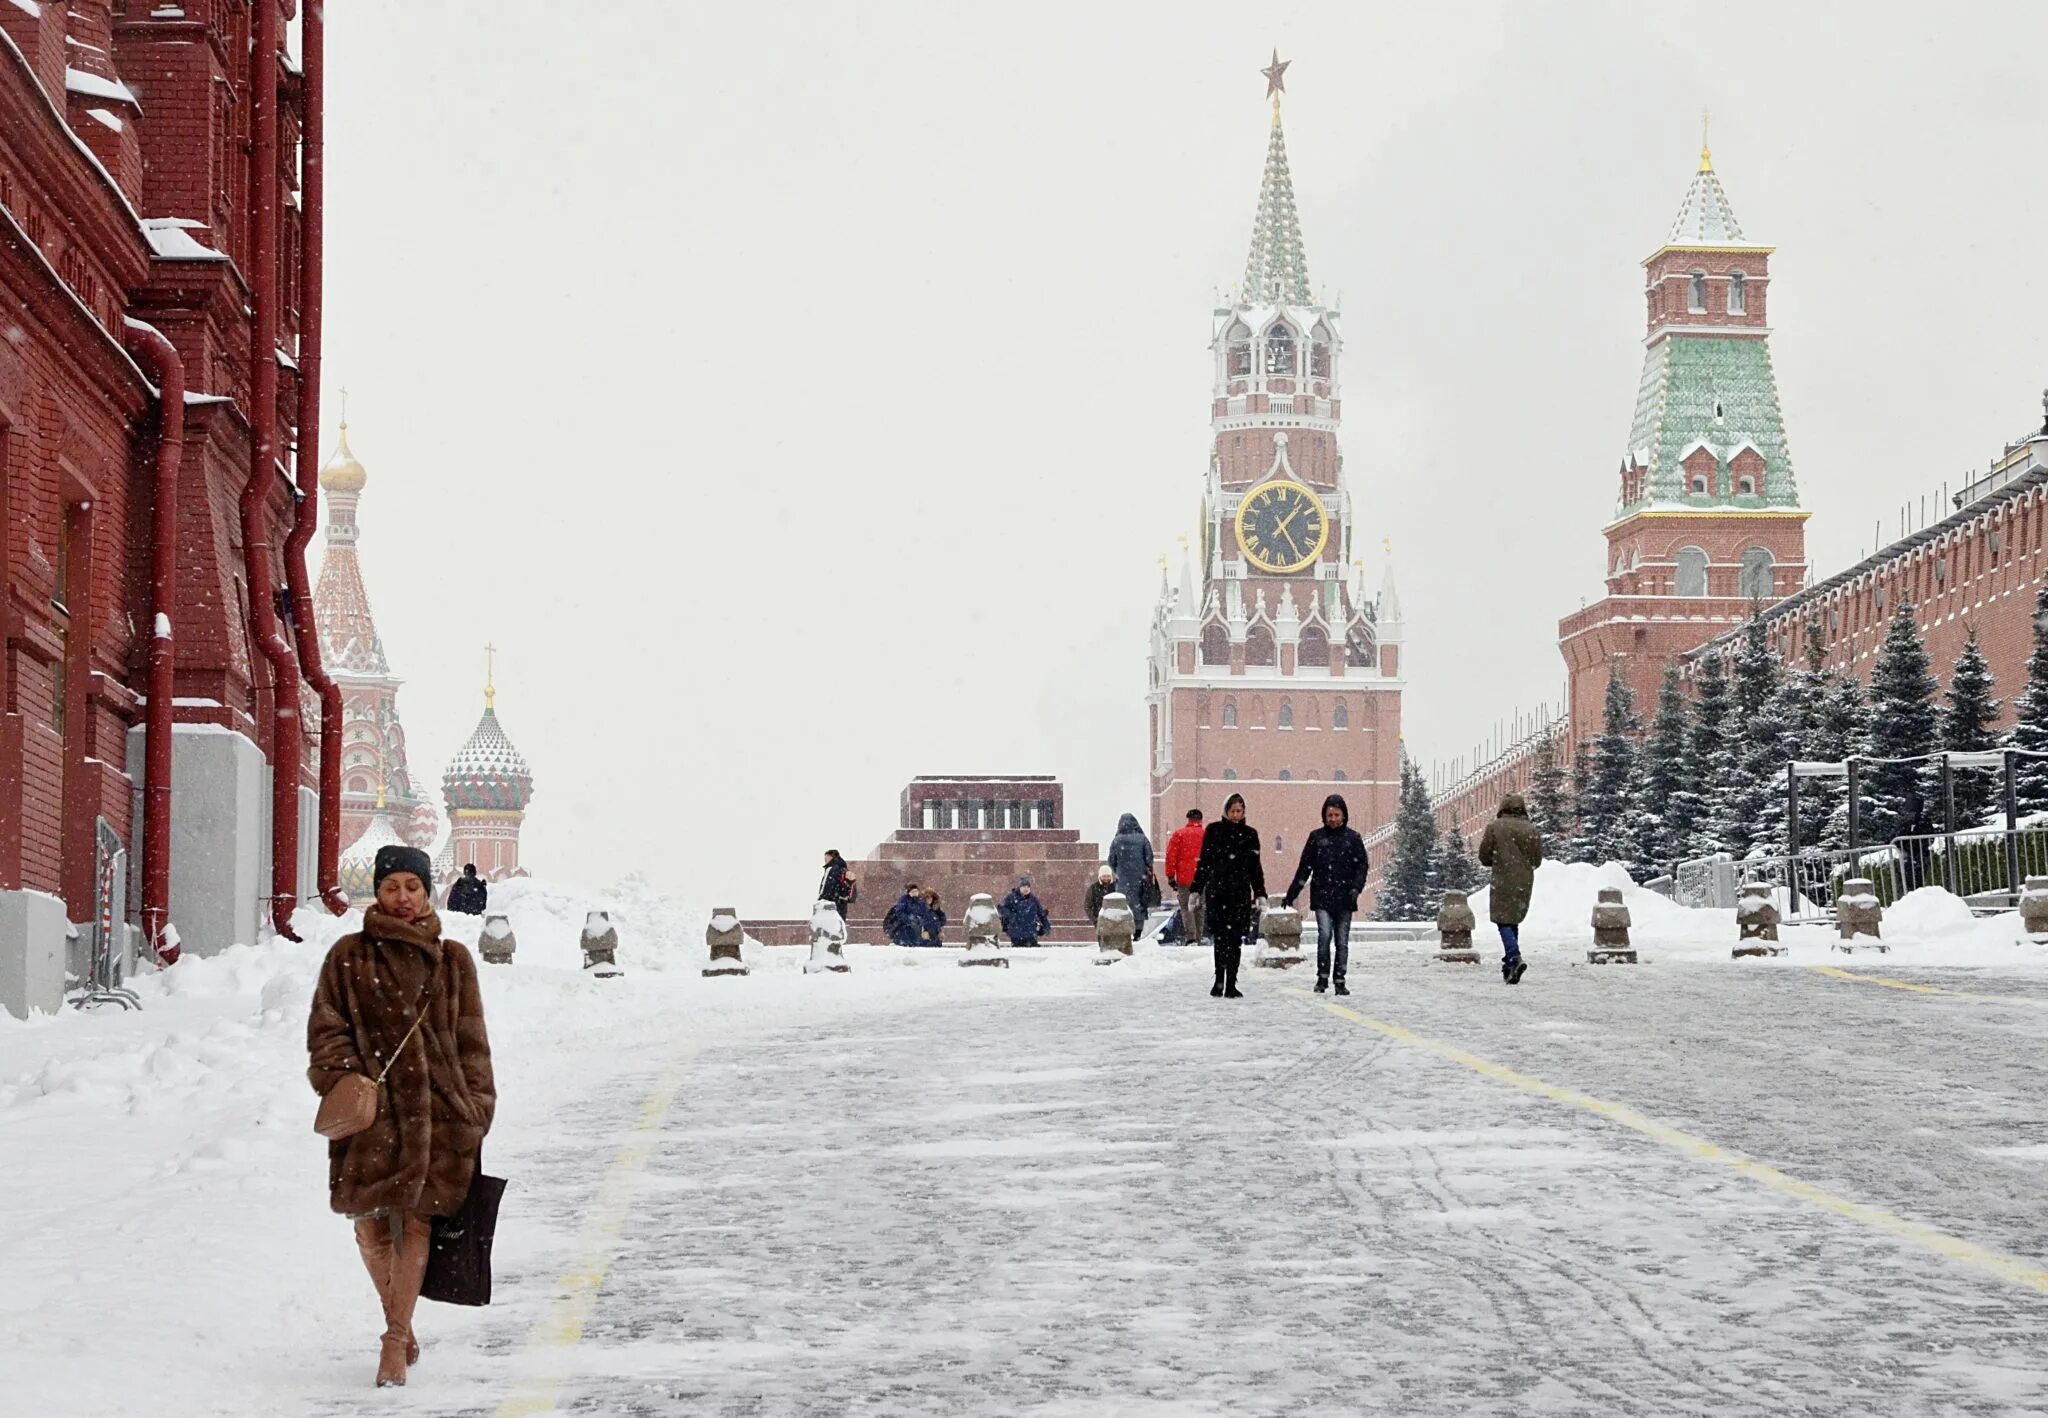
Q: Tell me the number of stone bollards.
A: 12